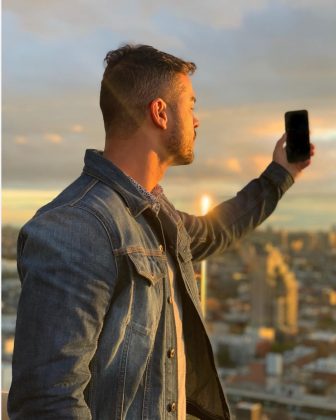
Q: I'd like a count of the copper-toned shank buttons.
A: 4